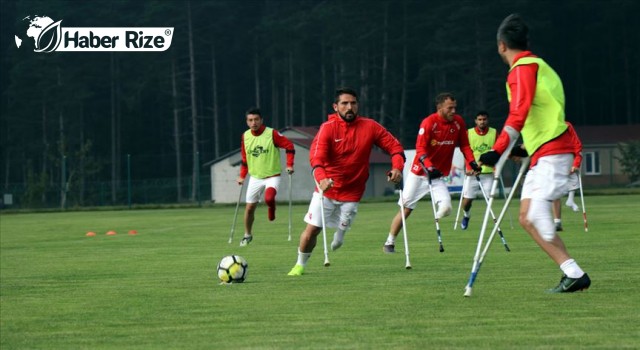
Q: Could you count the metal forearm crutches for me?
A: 11